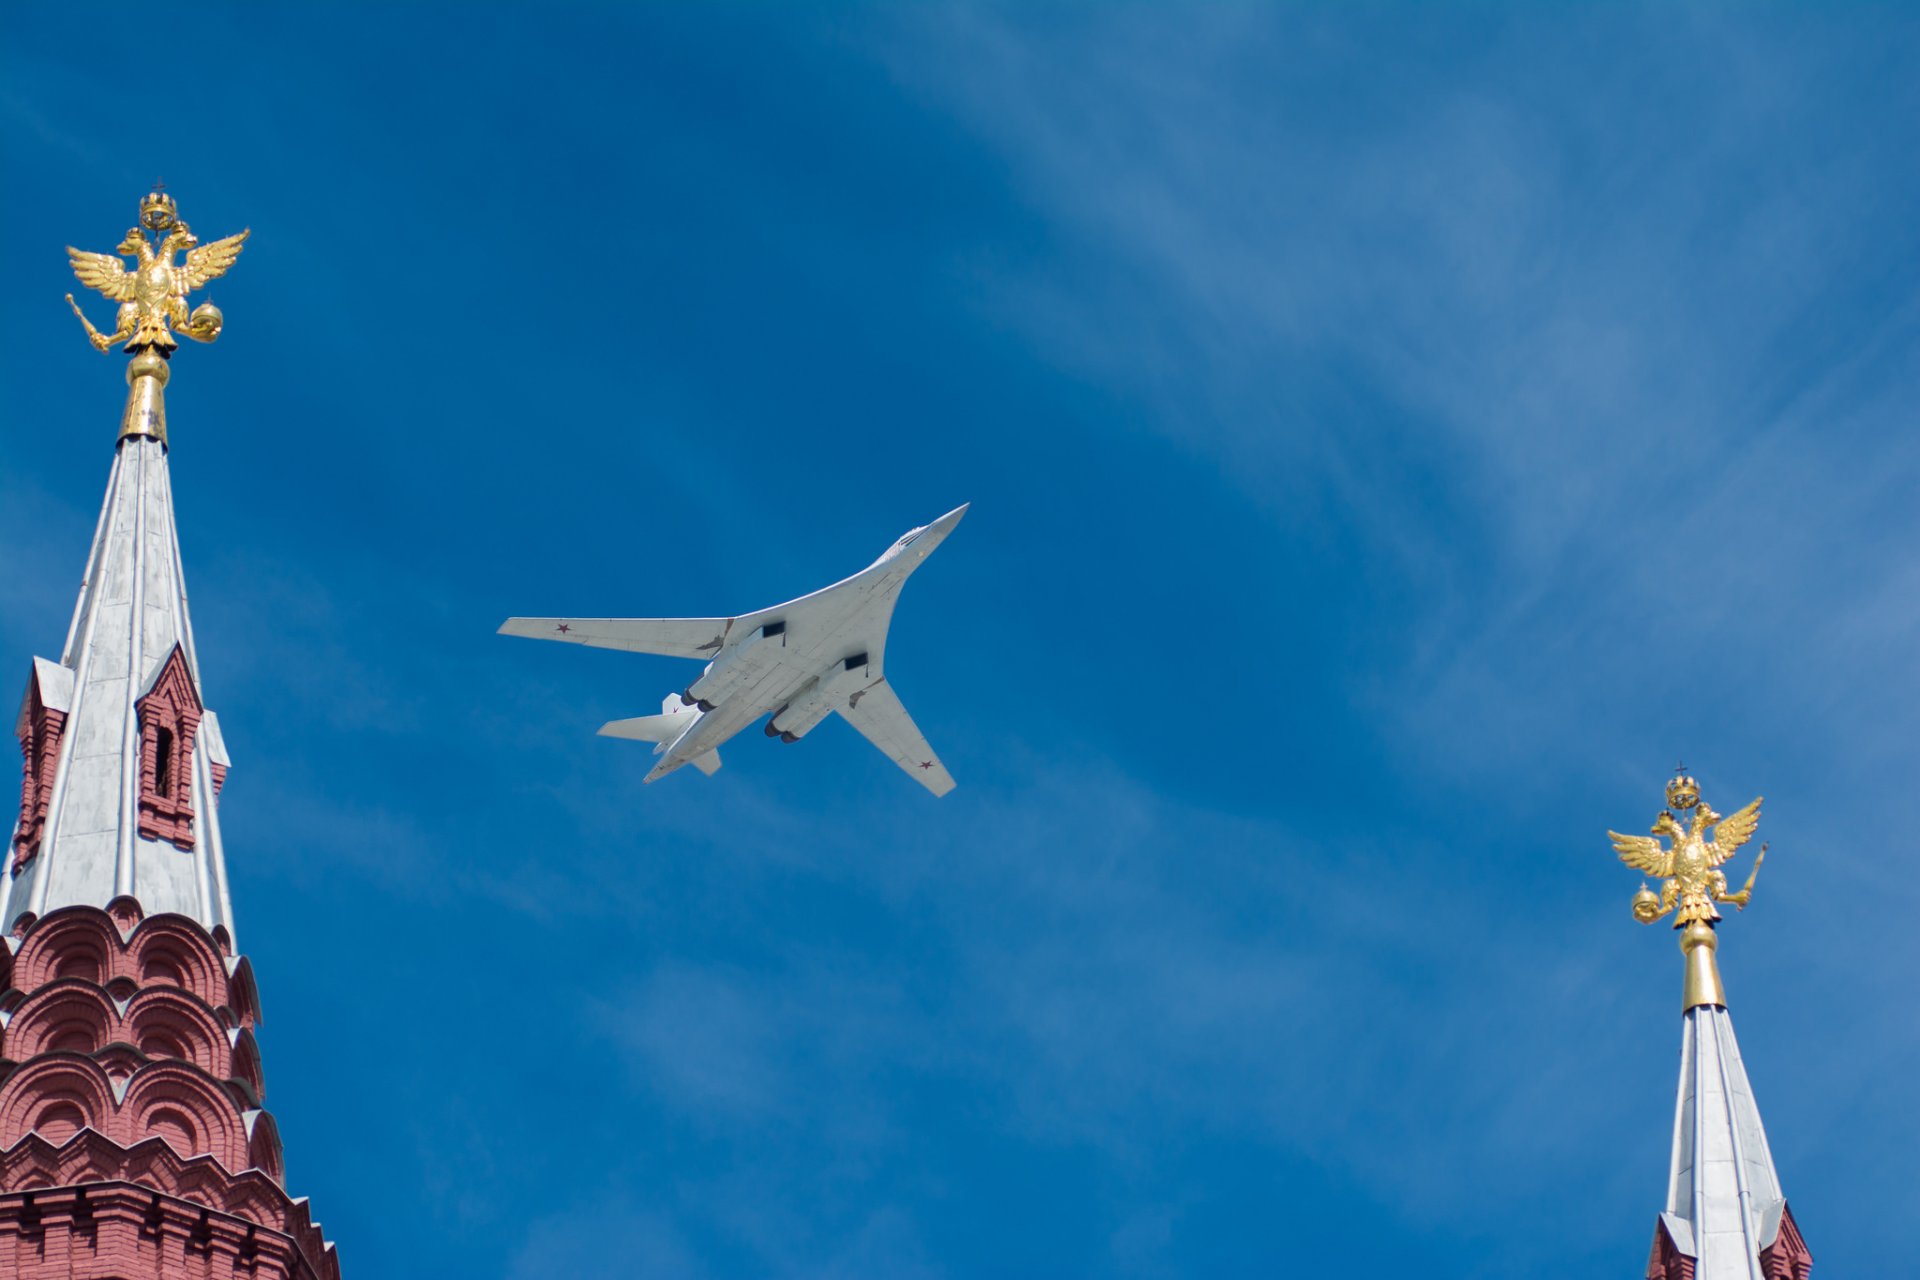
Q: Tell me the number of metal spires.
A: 2